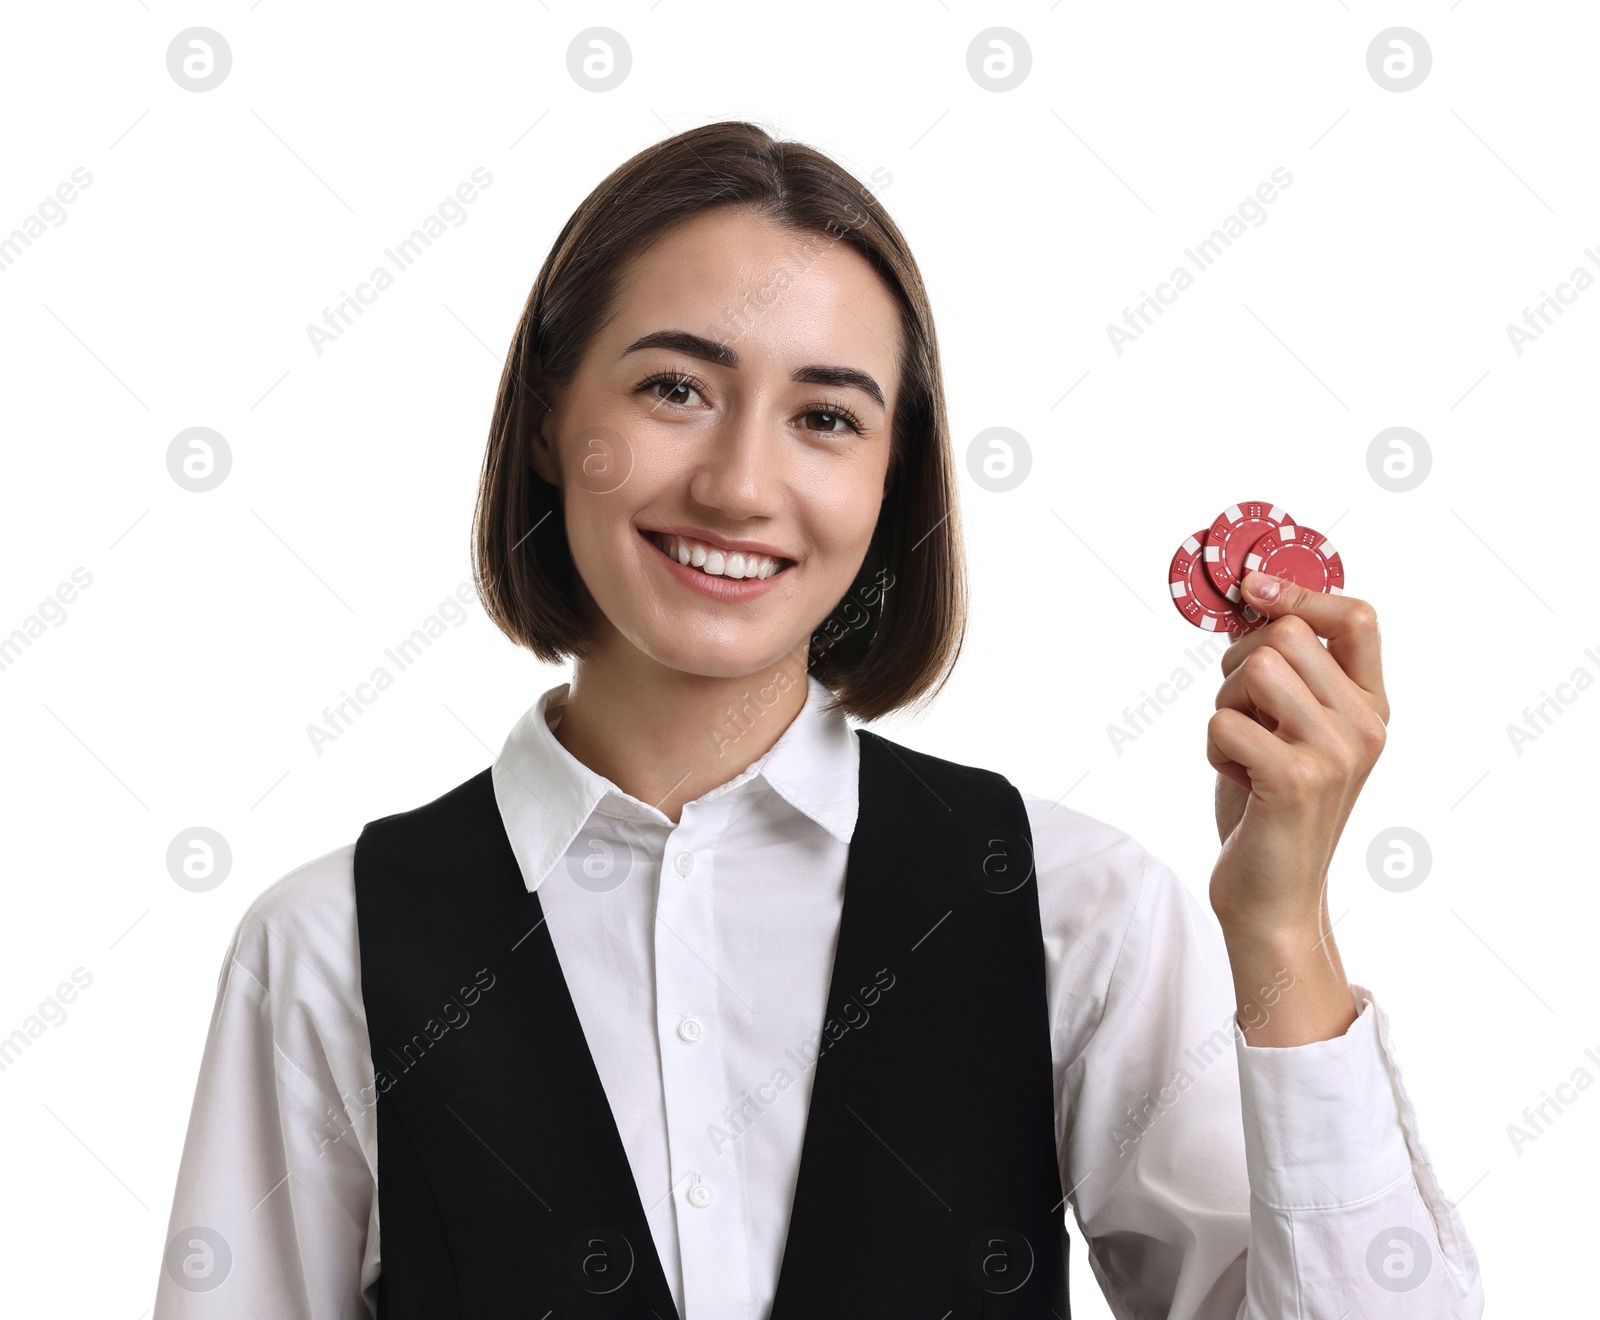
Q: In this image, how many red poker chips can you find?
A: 3